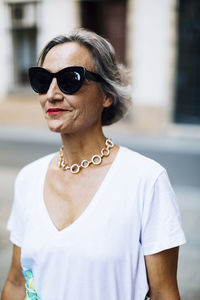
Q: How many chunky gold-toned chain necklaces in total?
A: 1